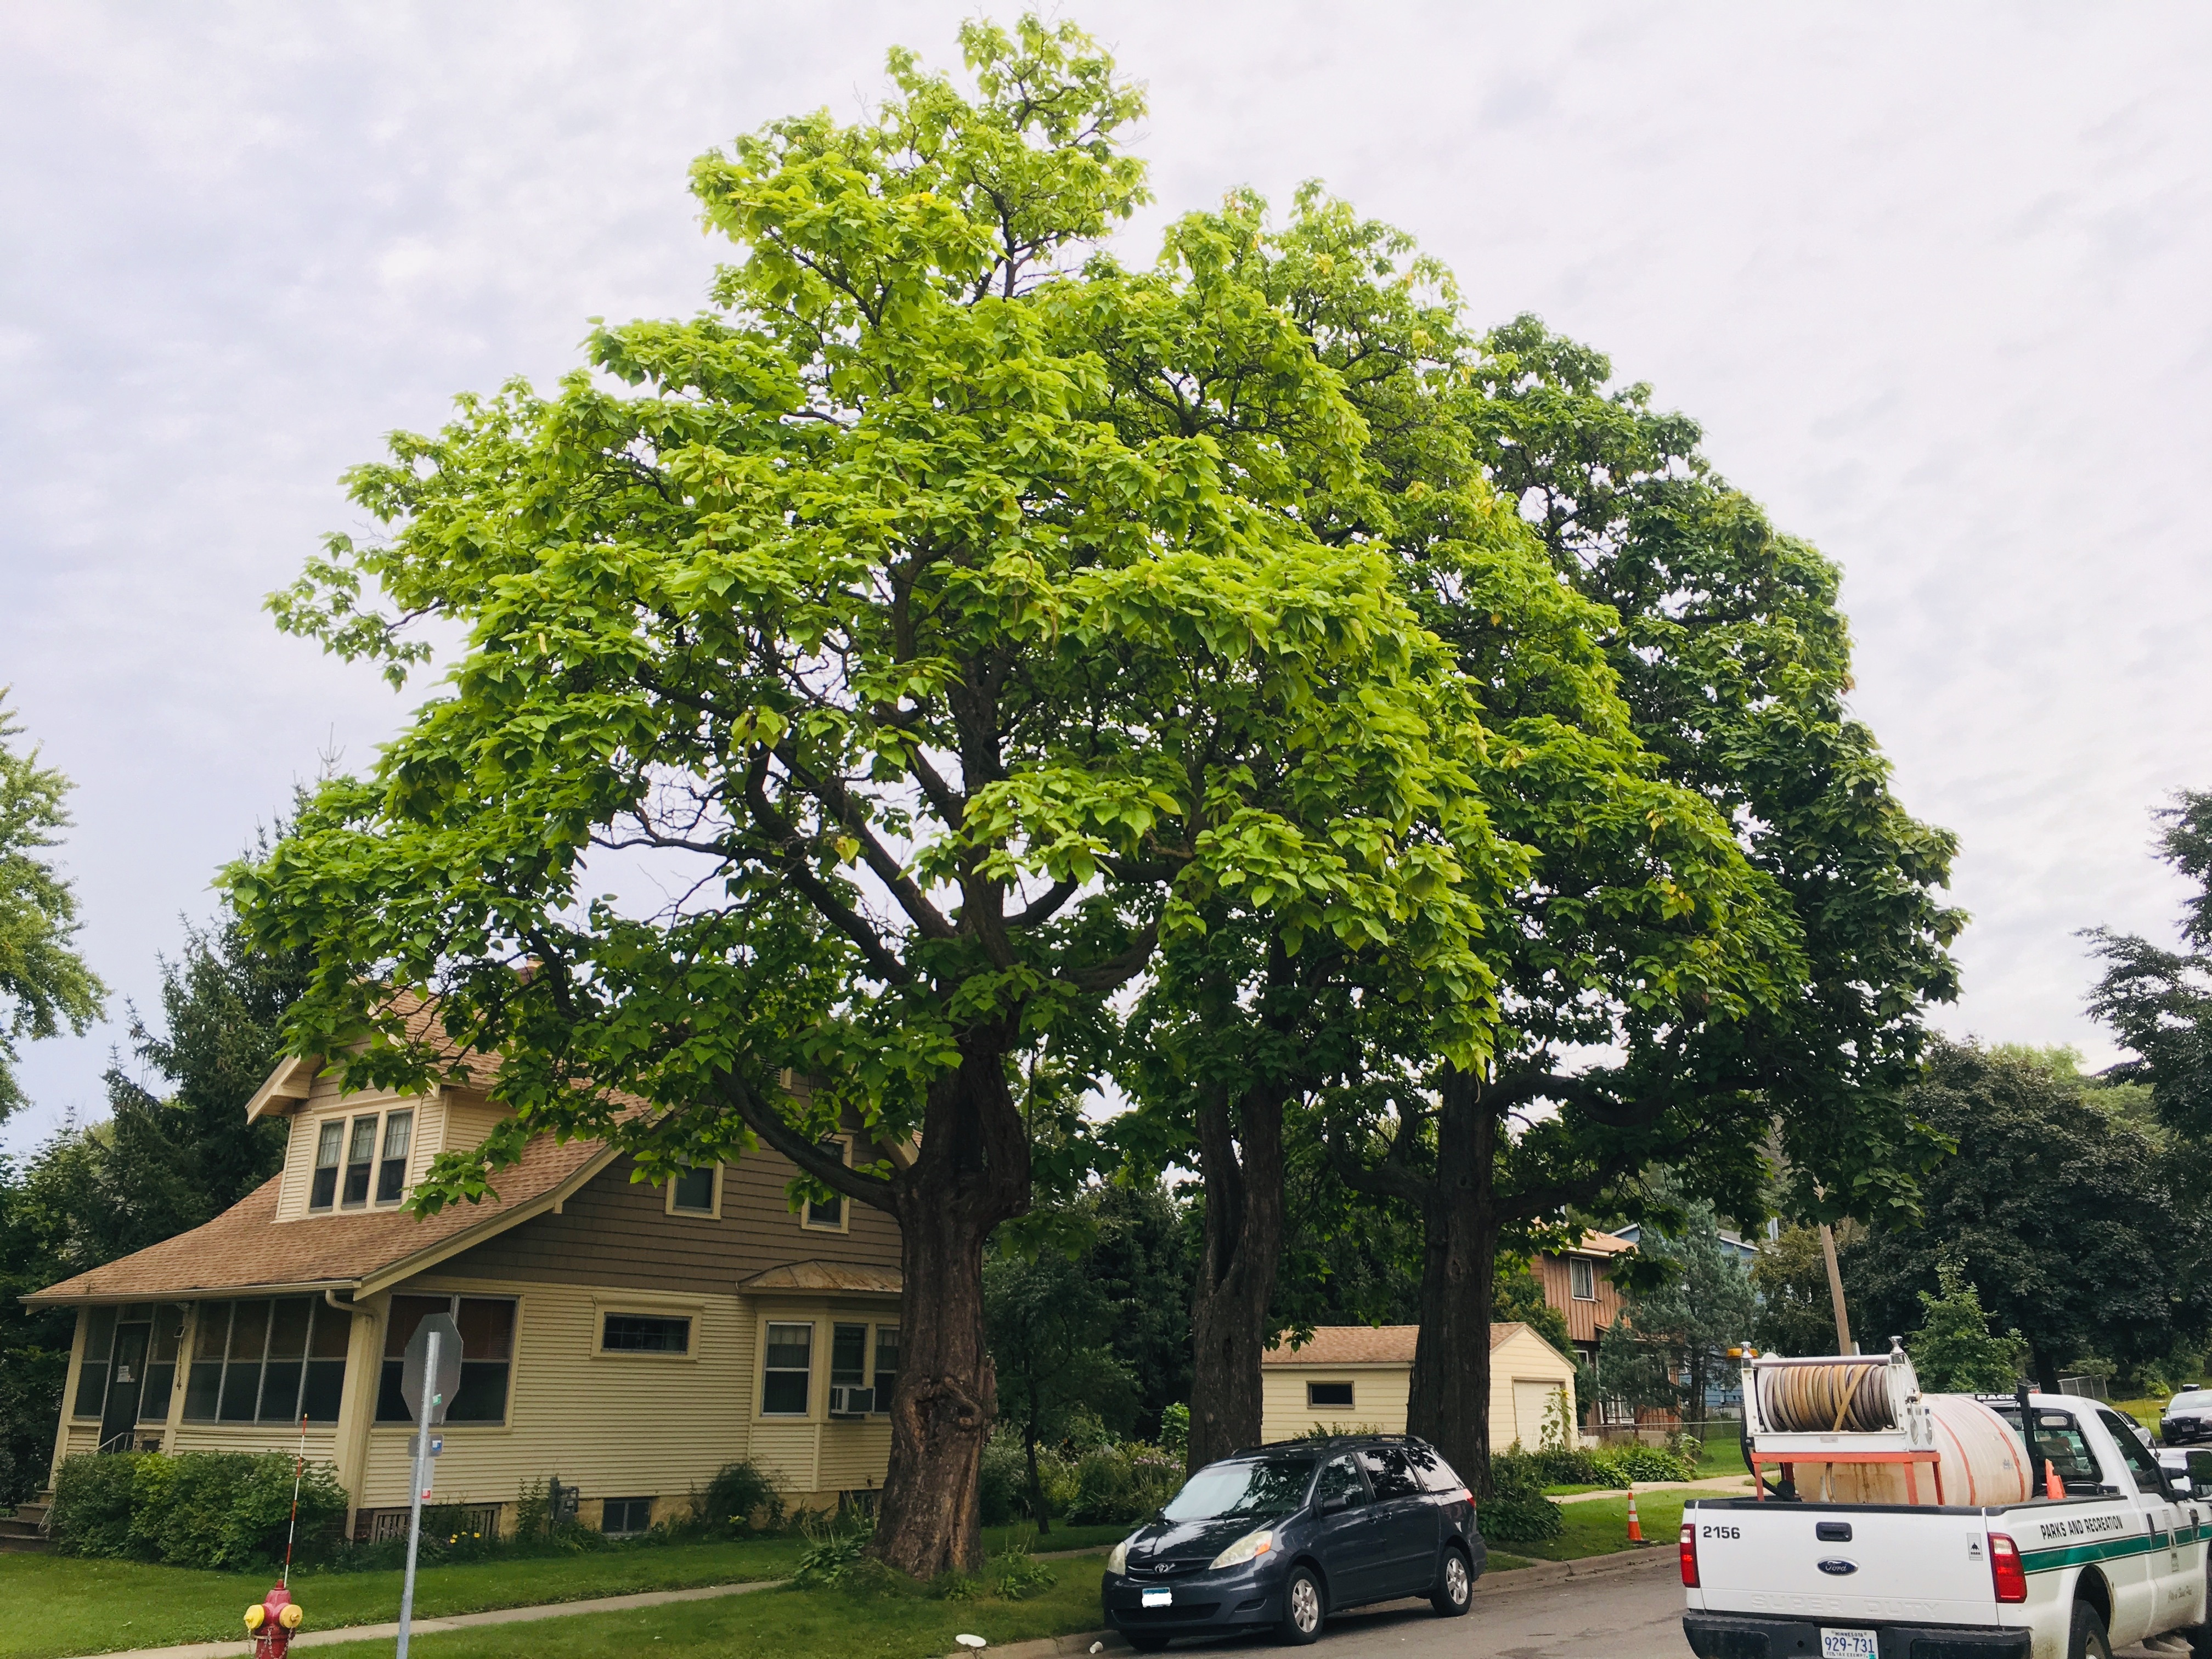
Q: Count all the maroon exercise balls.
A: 0